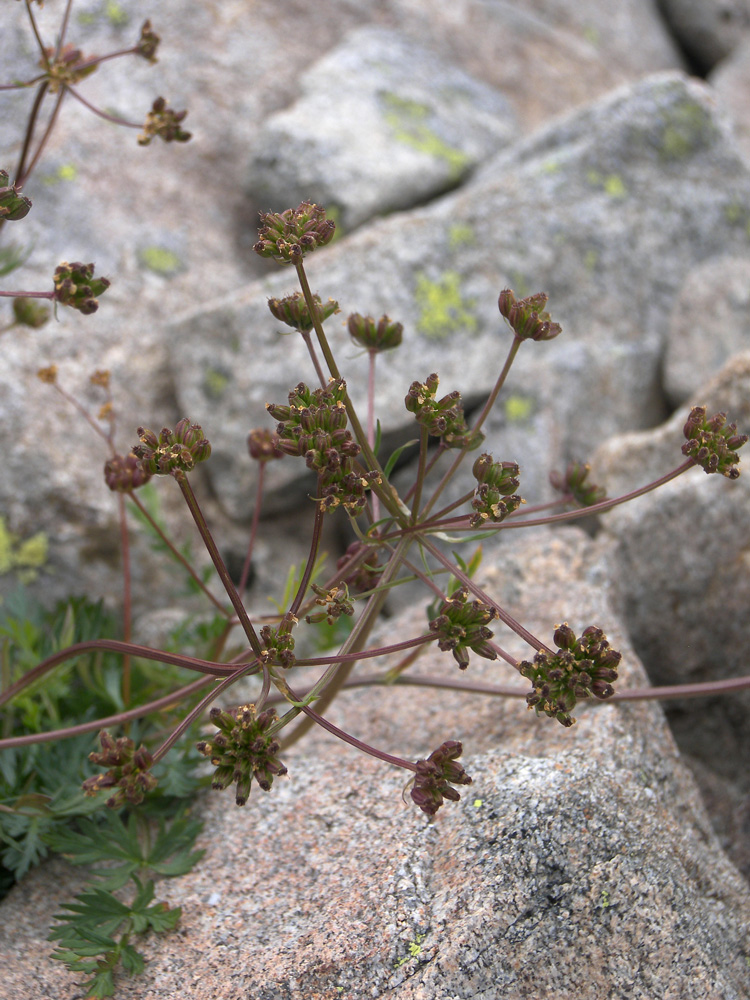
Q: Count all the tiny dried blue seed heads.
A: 0